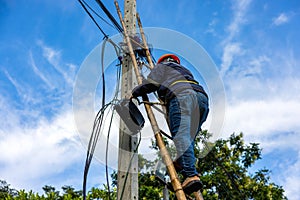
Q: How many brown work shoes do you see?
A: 1